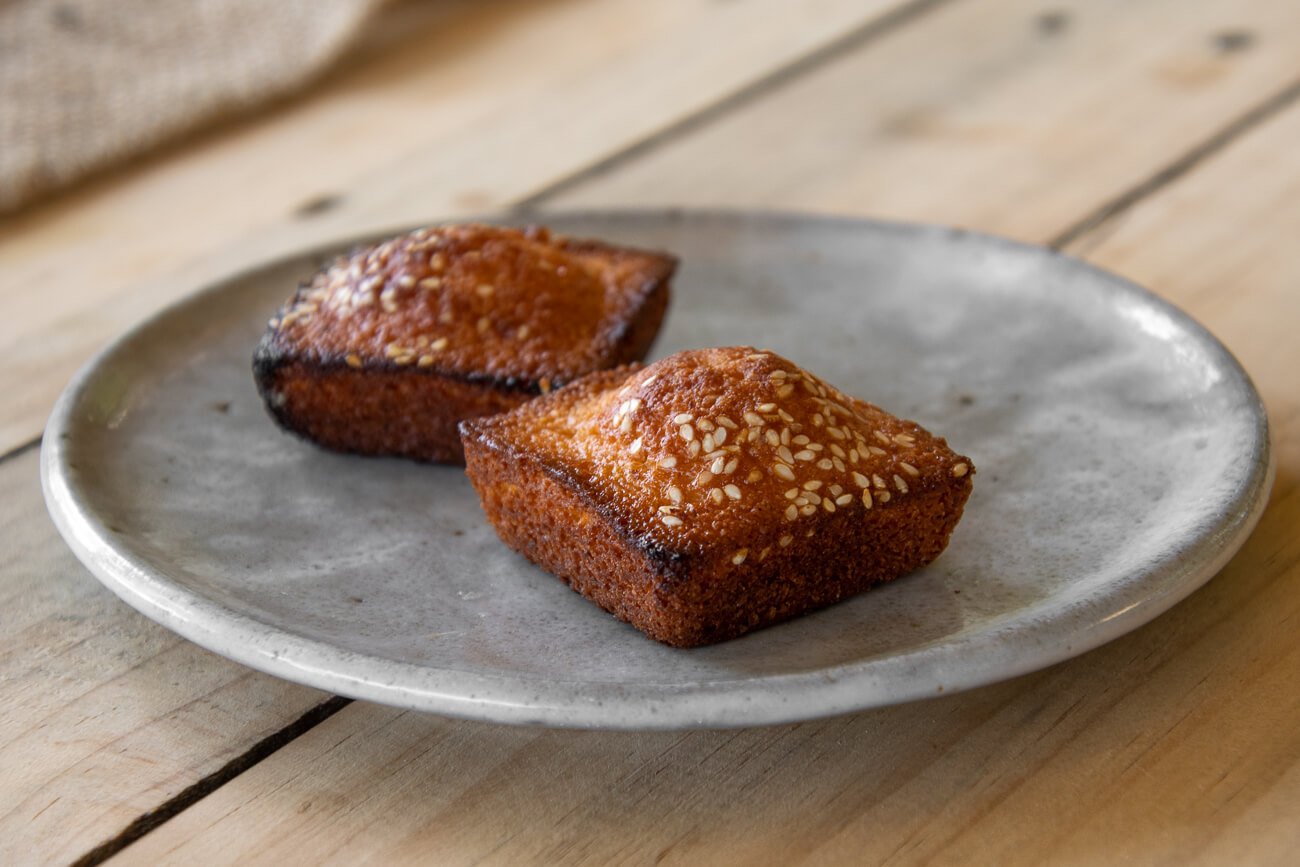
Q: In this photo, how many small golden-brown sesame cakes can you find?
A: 2